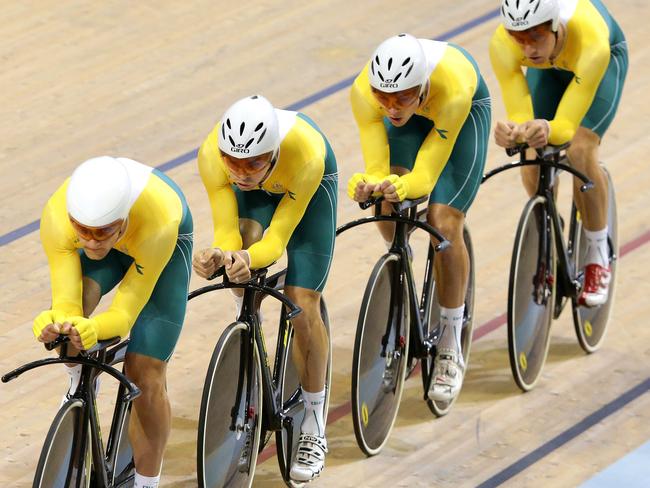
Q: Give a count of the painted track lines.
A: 3